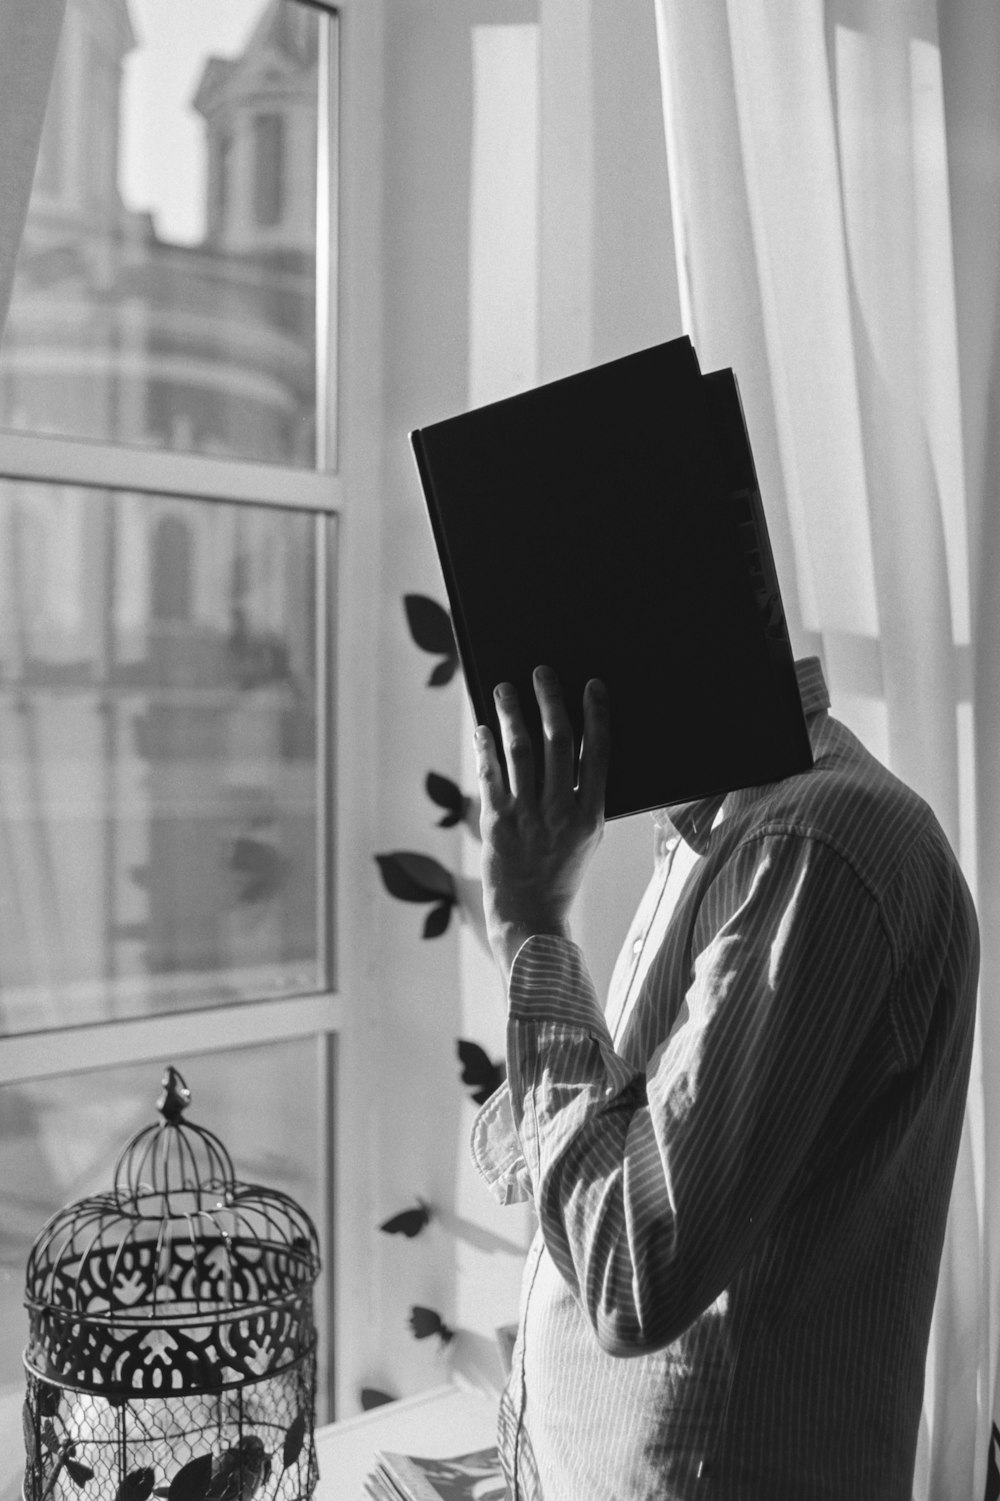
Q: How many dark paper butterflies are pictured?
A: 7